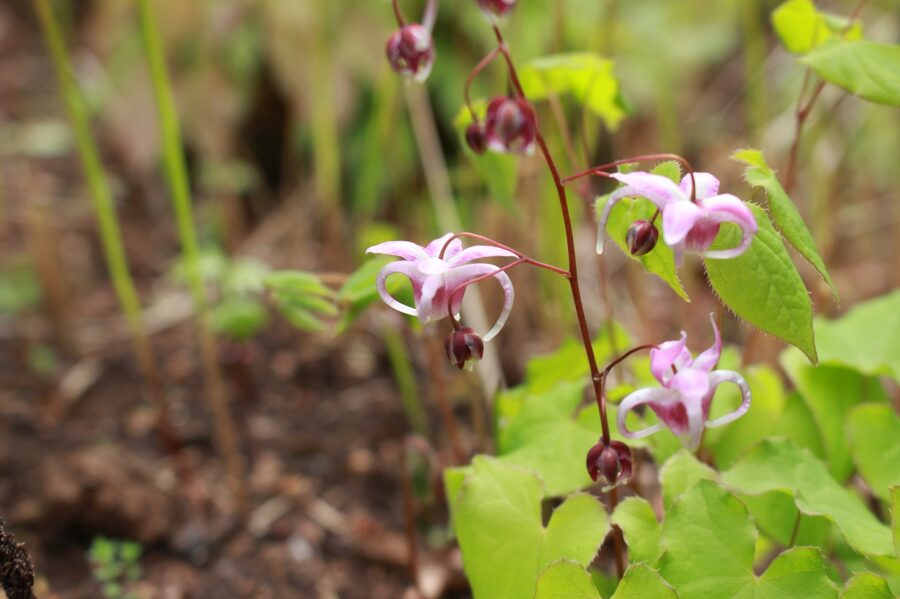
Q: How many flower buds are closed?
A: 7